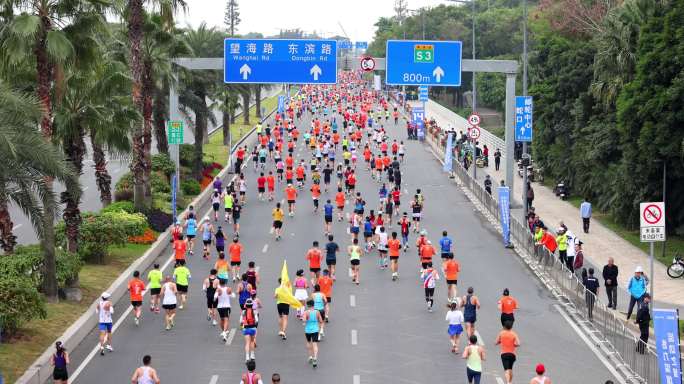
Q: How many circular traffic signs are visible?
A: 4